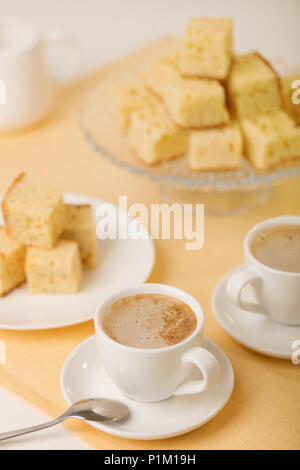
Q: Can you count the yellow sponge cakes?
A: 13